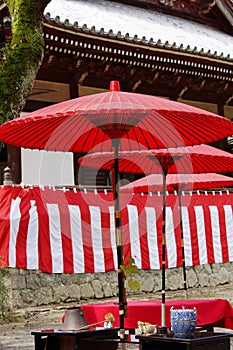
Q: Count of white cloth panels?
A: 13